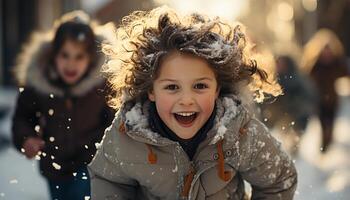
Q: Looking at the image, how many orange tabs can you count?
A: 5